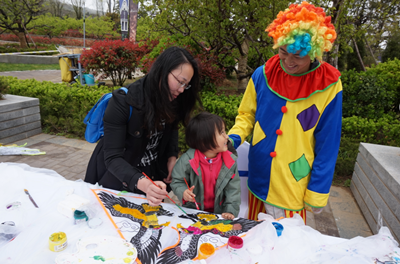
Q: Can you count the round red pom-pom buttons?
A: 3